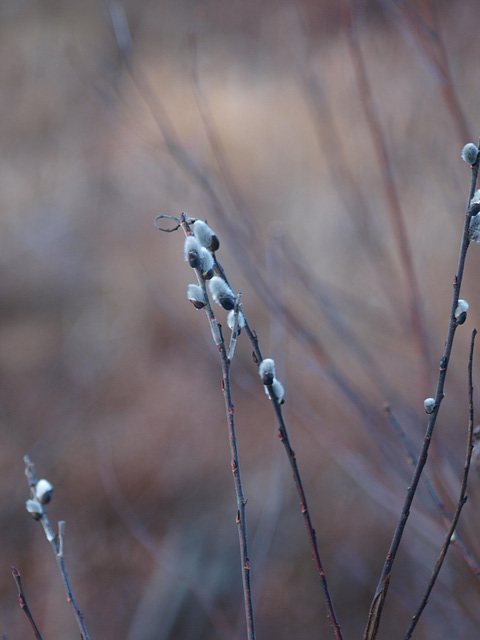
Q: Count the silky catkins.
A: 15